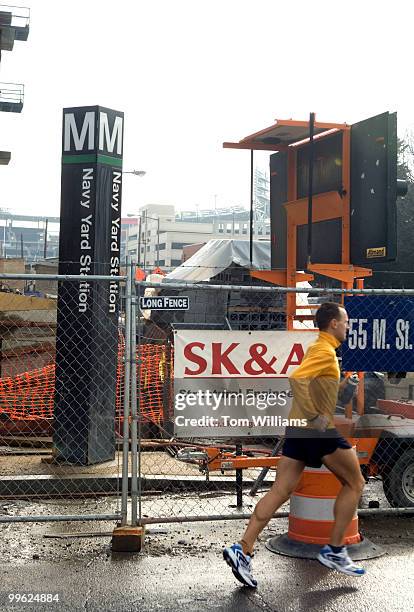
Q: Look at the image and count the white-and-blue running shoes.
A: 2